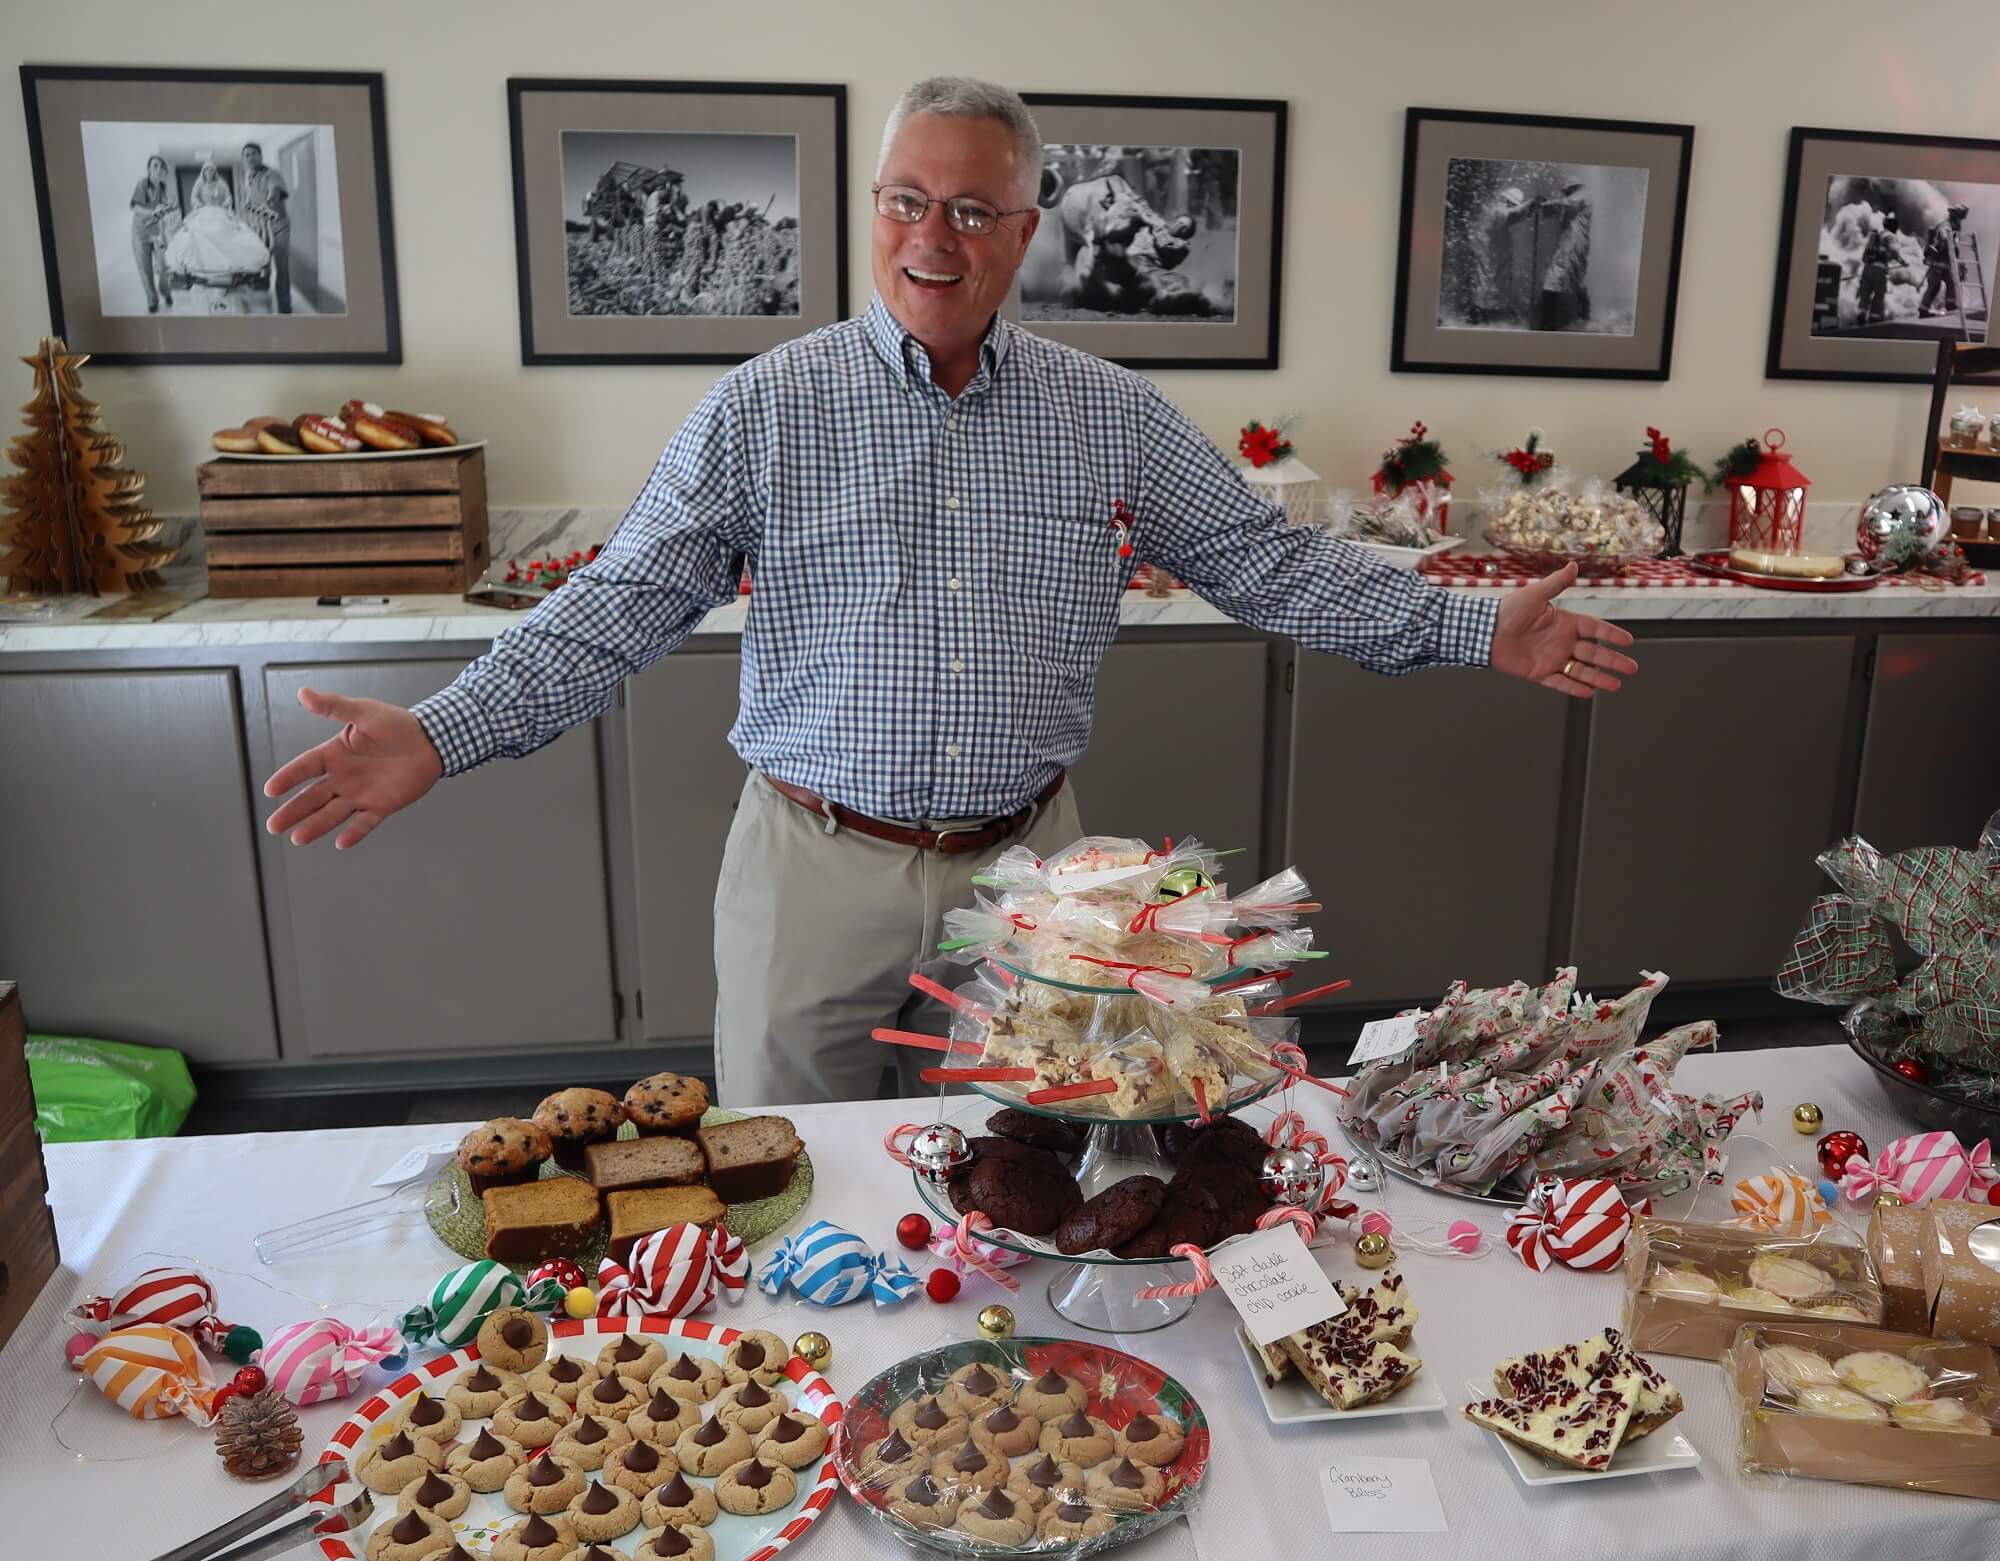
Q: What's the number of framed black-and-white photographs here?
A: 5